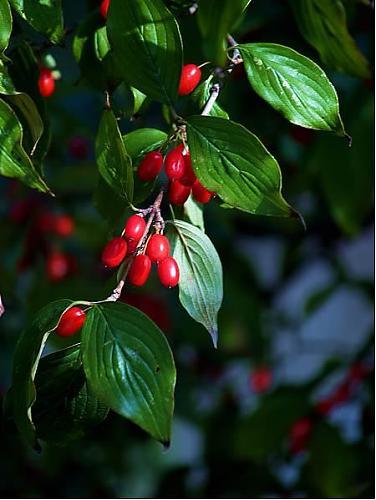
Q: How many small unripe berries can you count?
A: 2